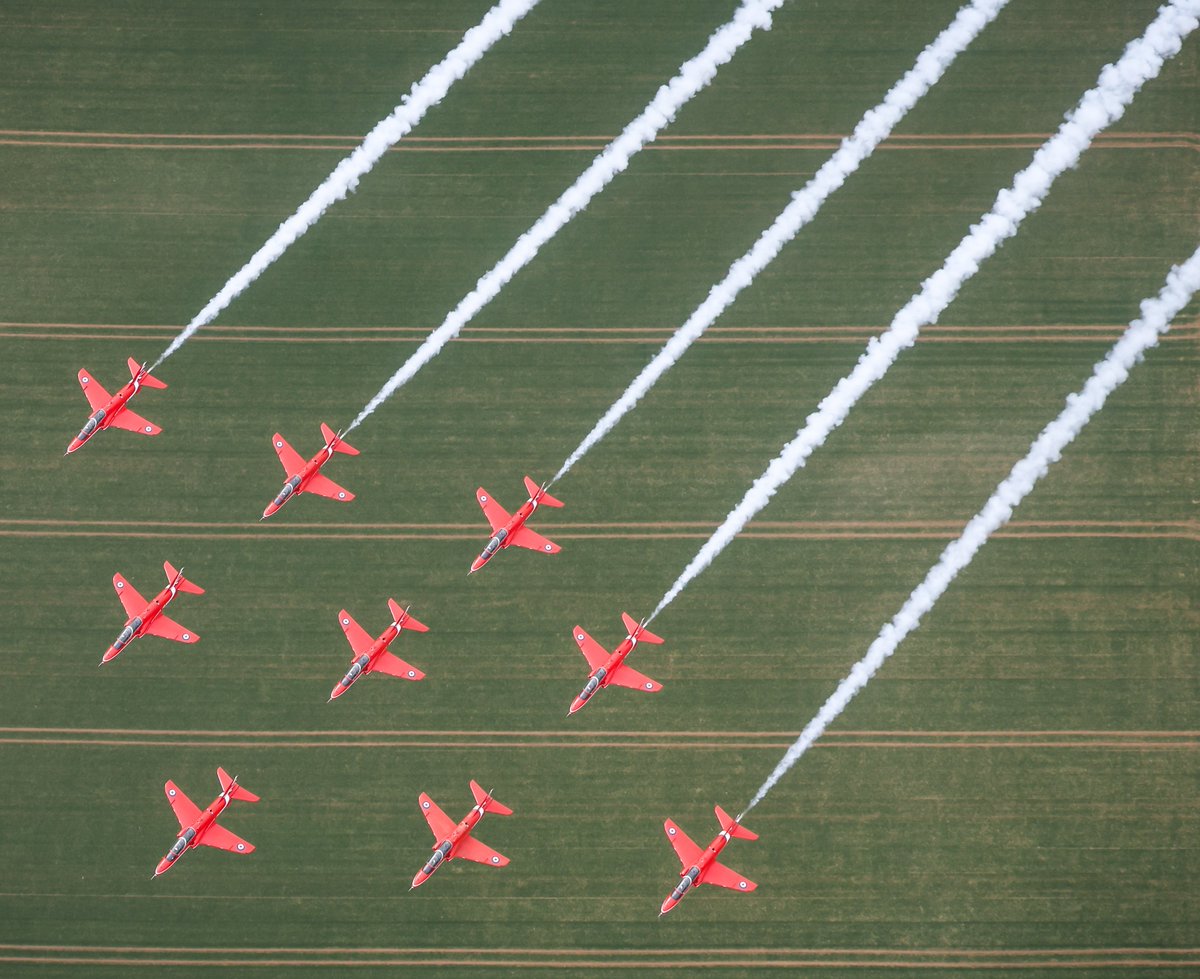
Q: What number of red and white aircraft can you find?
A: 9